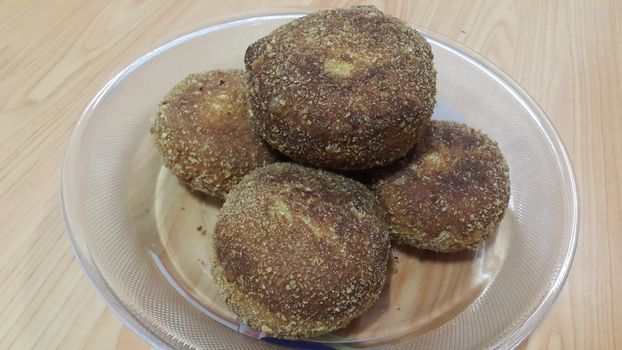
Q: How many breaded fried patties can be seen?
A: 4